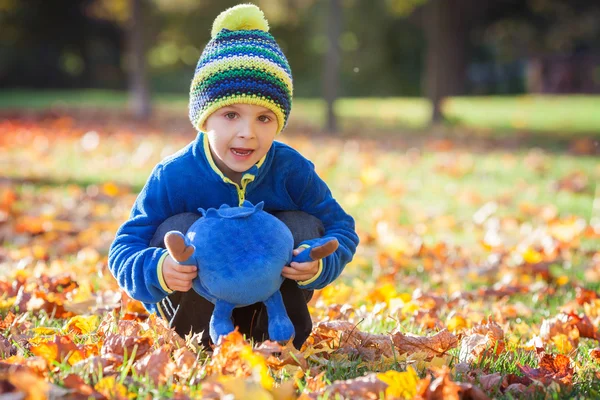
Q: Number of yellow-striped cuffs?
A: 2